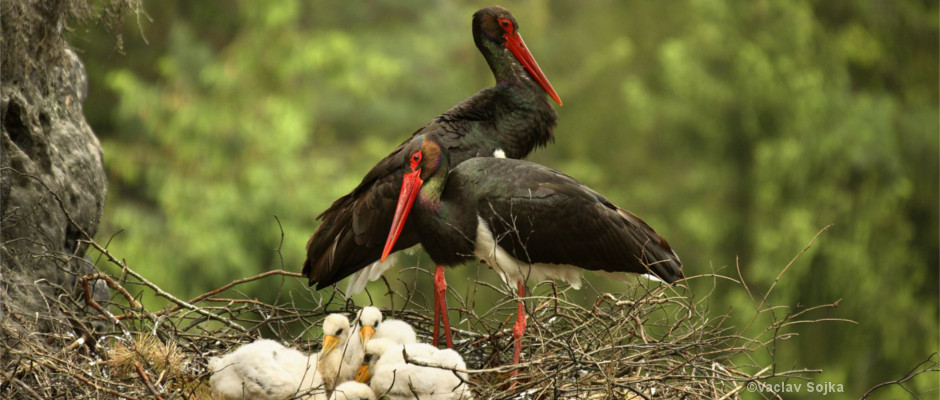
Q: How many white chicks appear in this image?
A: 4